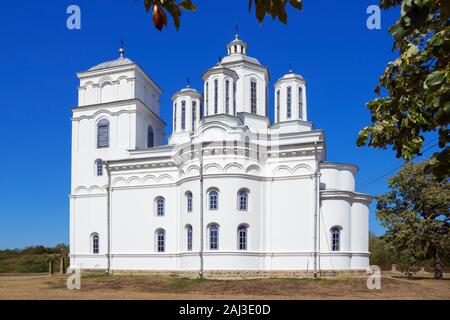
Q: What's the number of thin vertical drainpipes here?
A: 3